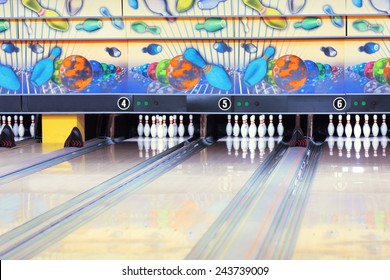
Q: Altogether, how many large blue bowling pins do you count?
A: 4